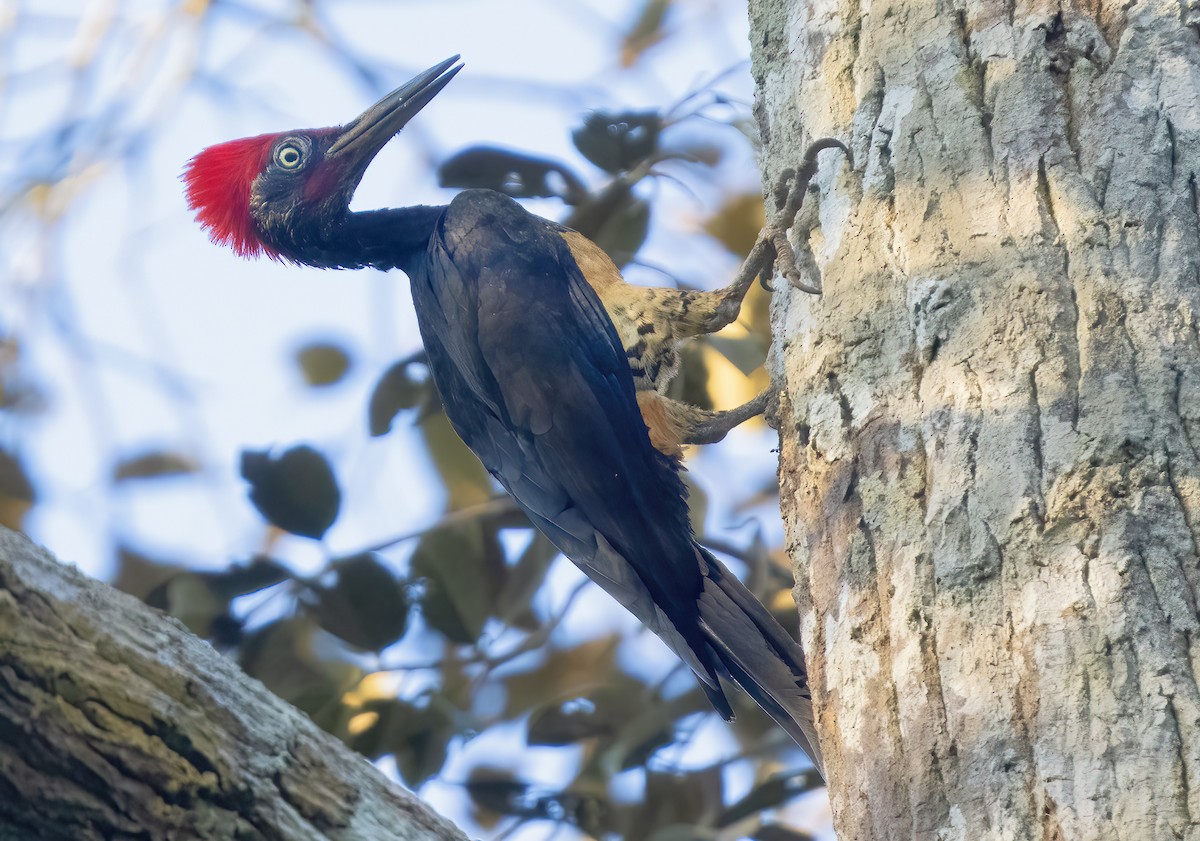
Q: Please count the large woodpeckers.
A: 1